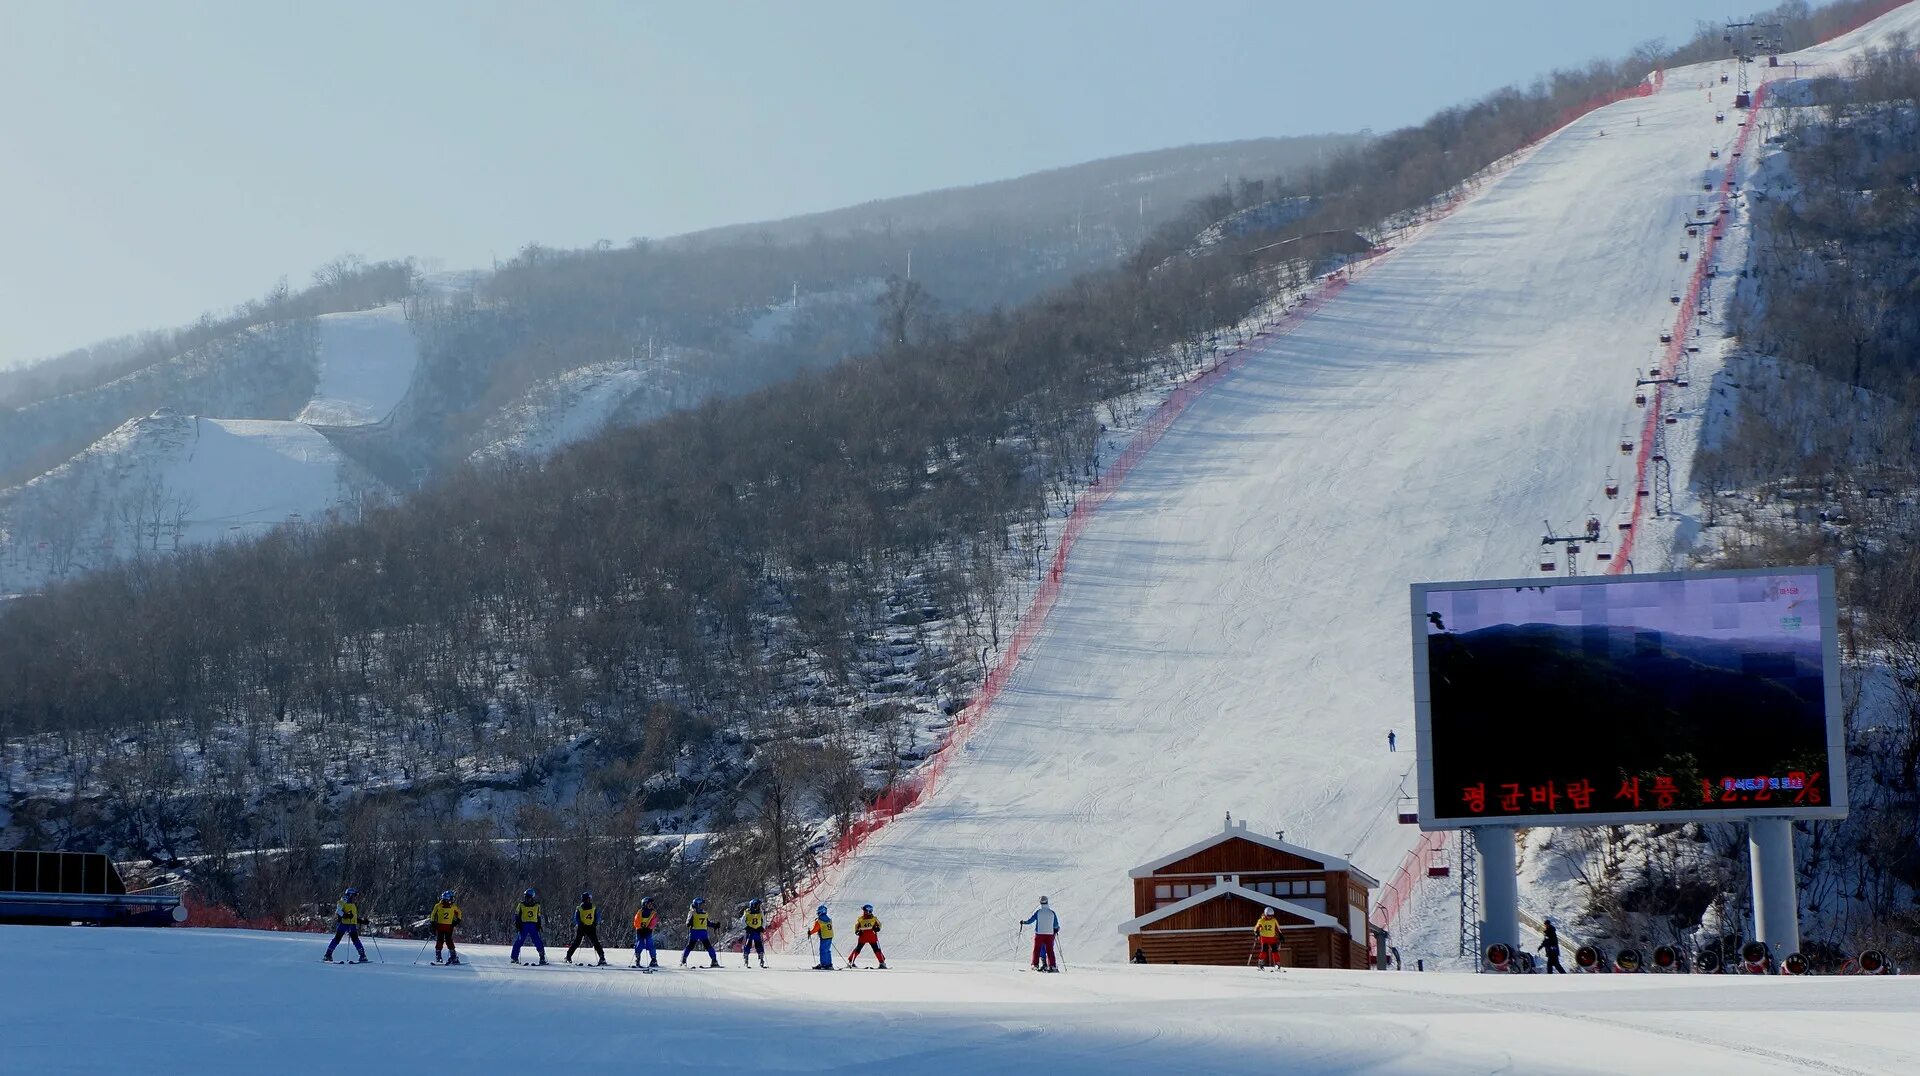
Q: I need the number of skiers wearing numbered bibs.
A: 10